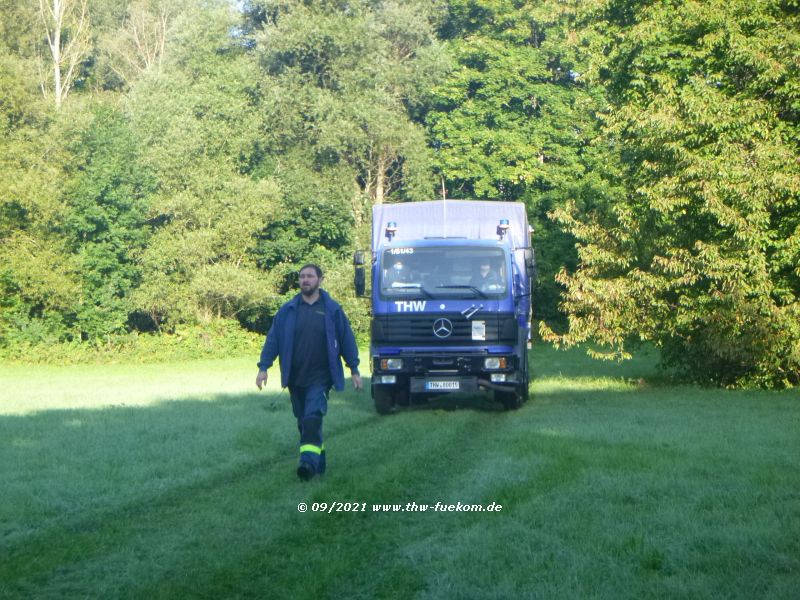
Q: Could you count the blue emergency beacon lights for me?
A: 2